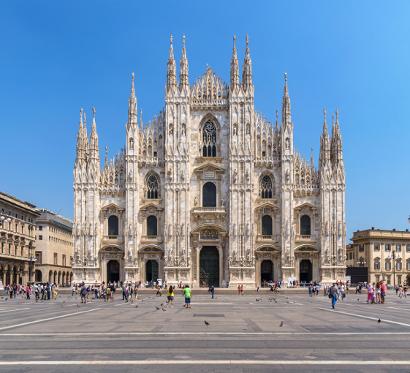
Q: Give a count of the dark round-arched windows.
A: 5